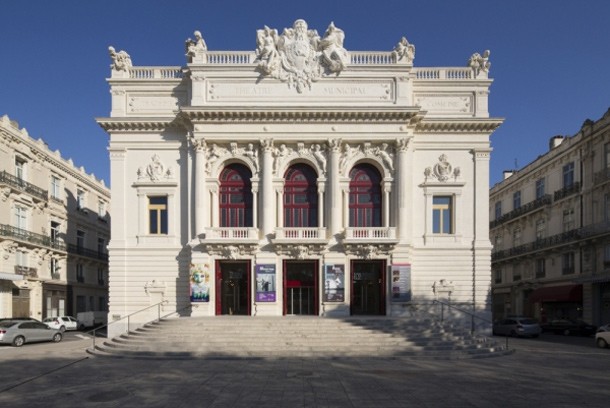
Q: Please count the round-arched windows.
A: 3